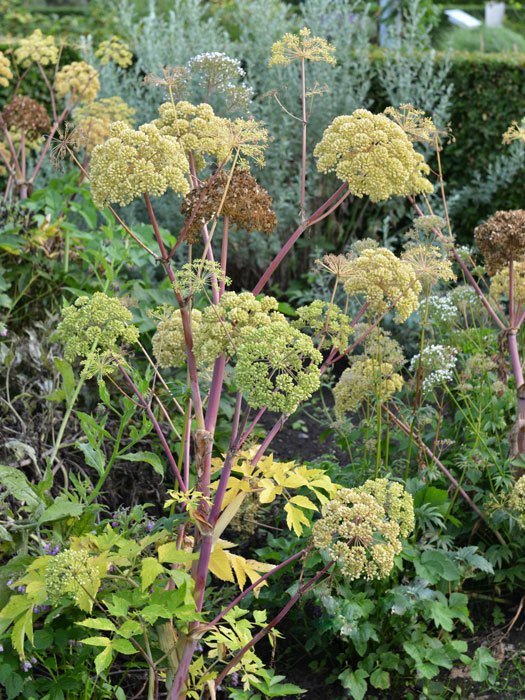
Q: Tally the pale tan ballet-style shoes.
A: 0